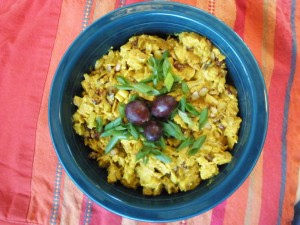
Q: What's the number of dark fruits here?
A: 3